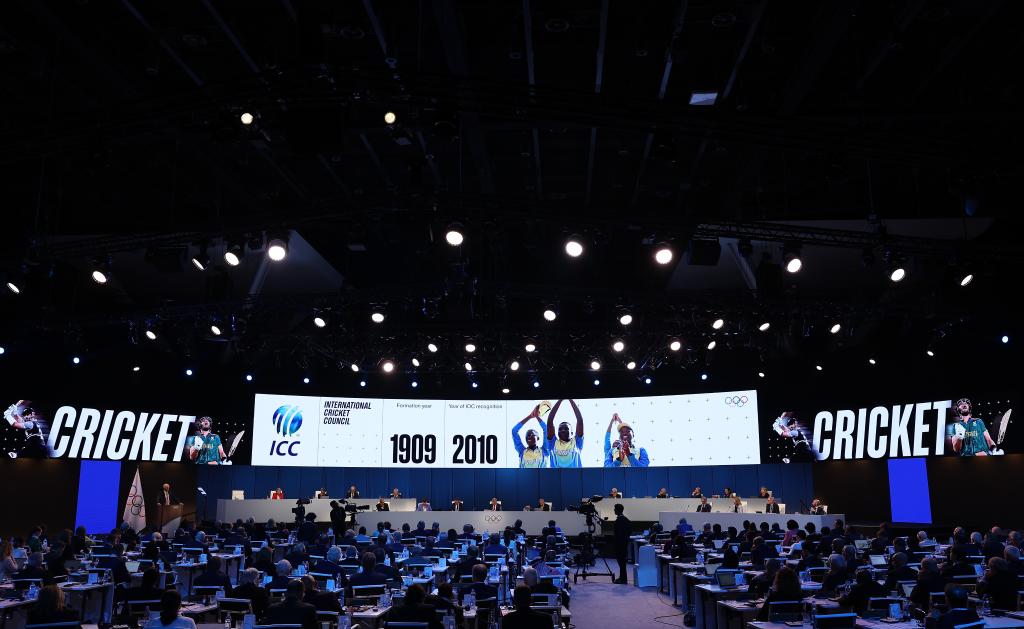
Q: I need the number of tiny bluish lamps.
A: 13